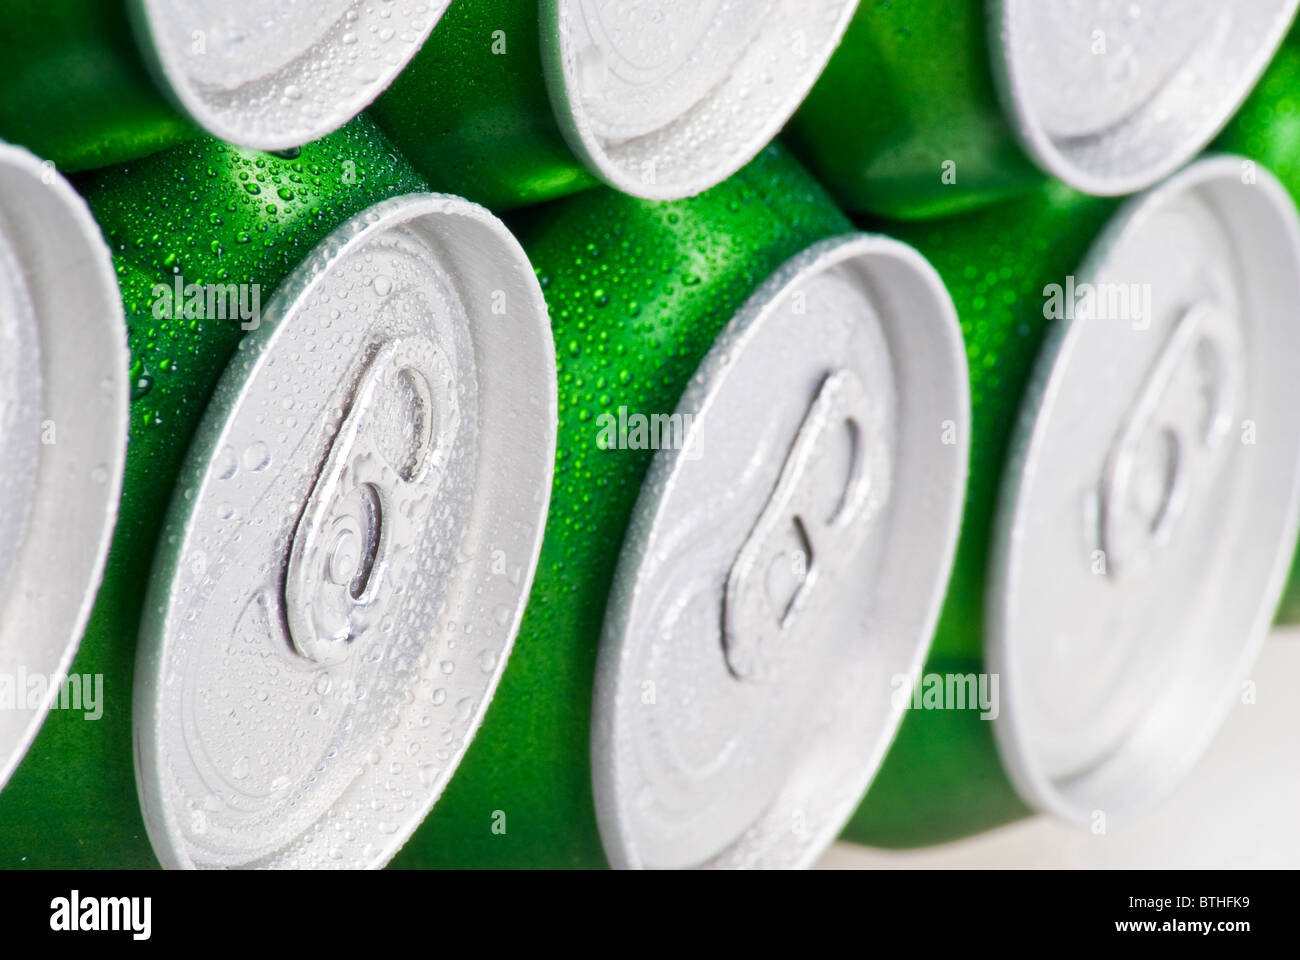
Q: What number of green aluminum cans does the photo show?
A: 7